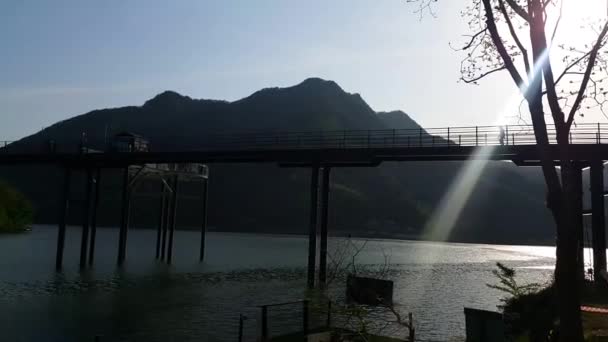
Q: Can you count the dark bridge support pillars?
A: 12